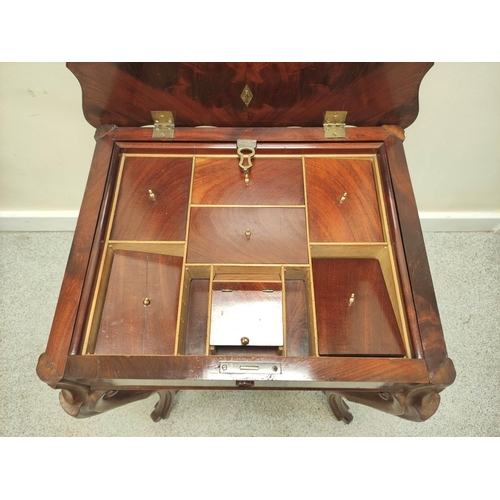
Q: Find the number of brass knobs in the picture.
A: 7